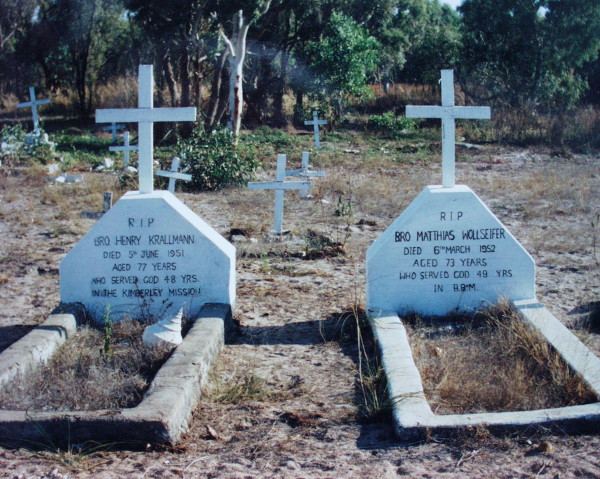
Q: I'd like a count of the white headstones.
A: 2